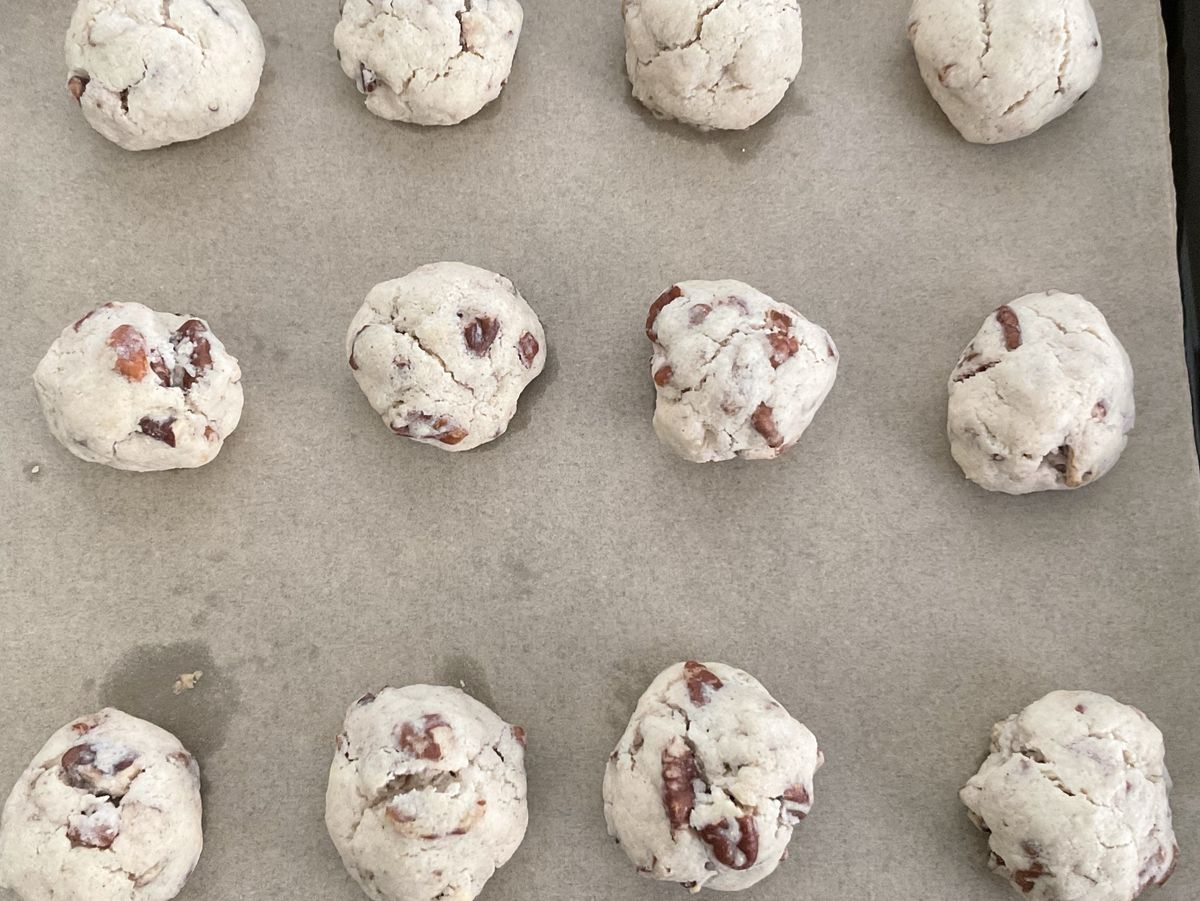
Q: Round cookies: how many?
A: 12